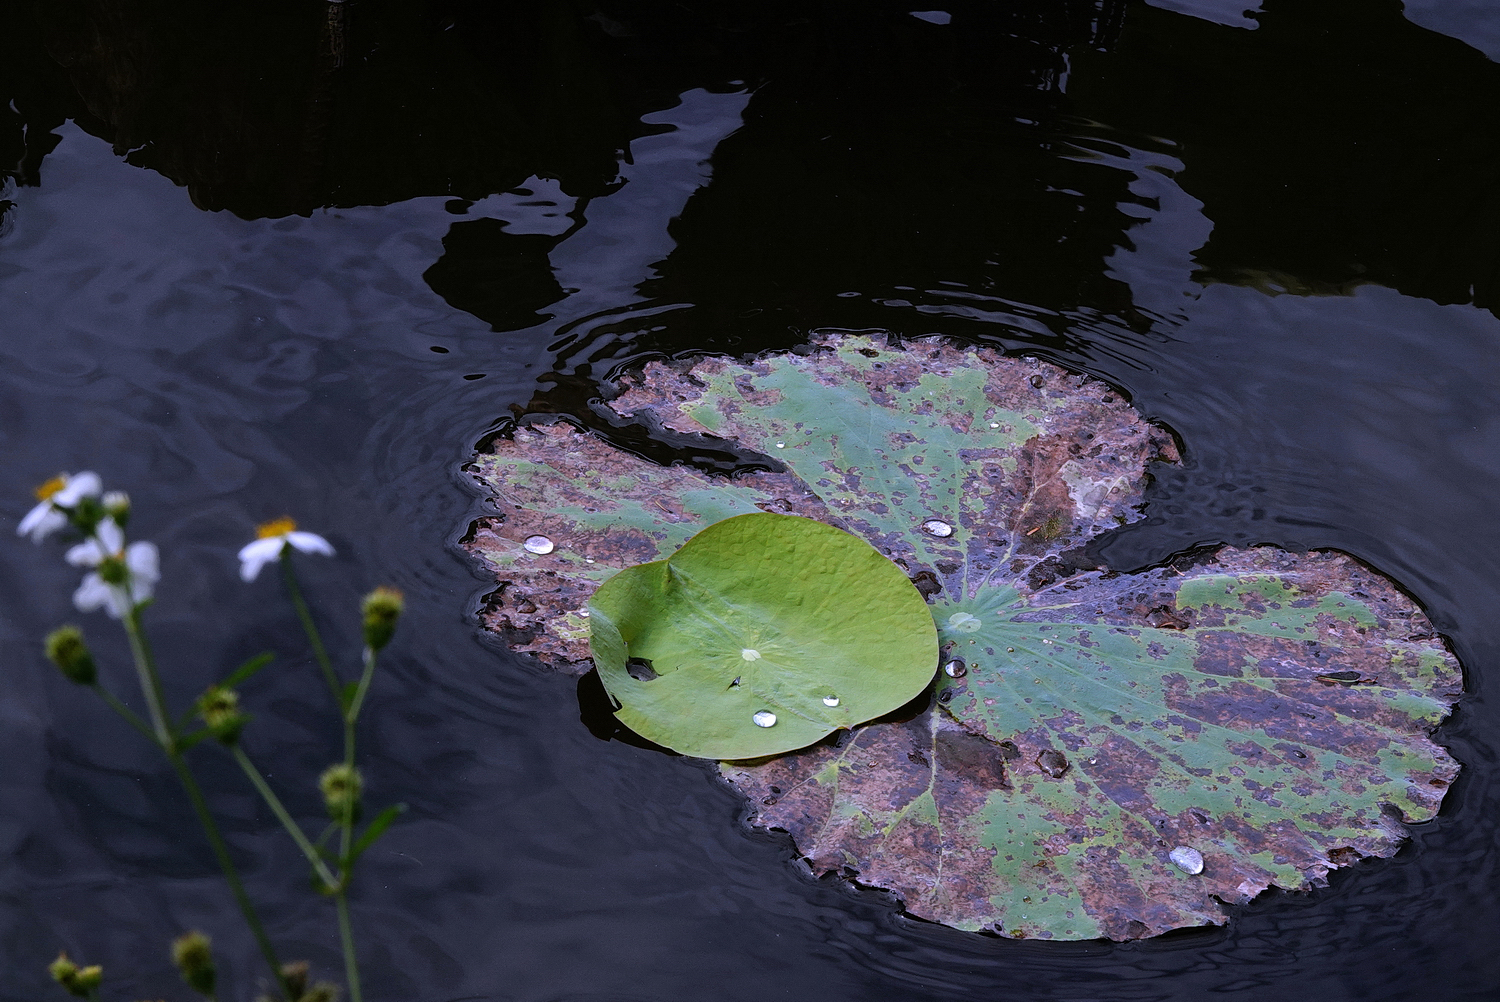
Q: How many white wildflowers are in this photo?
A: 3